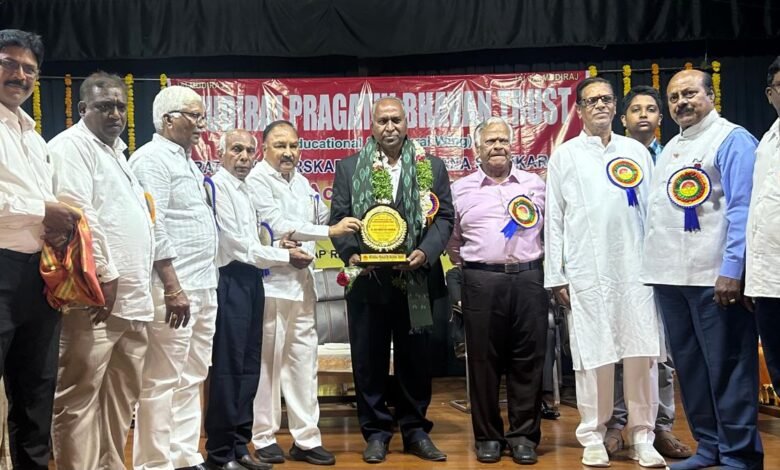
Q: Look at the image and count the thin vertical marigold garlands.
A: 9